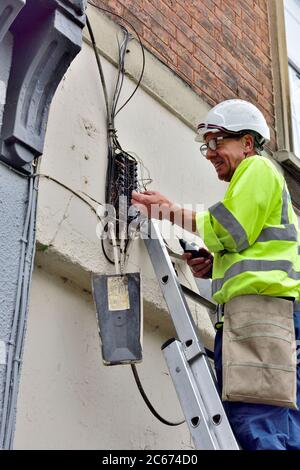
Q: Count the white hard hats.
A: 1